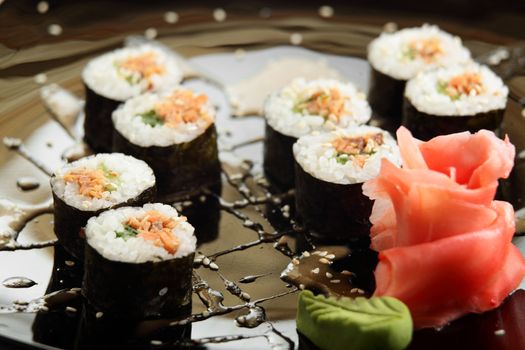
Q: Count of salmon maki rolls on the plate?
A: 8